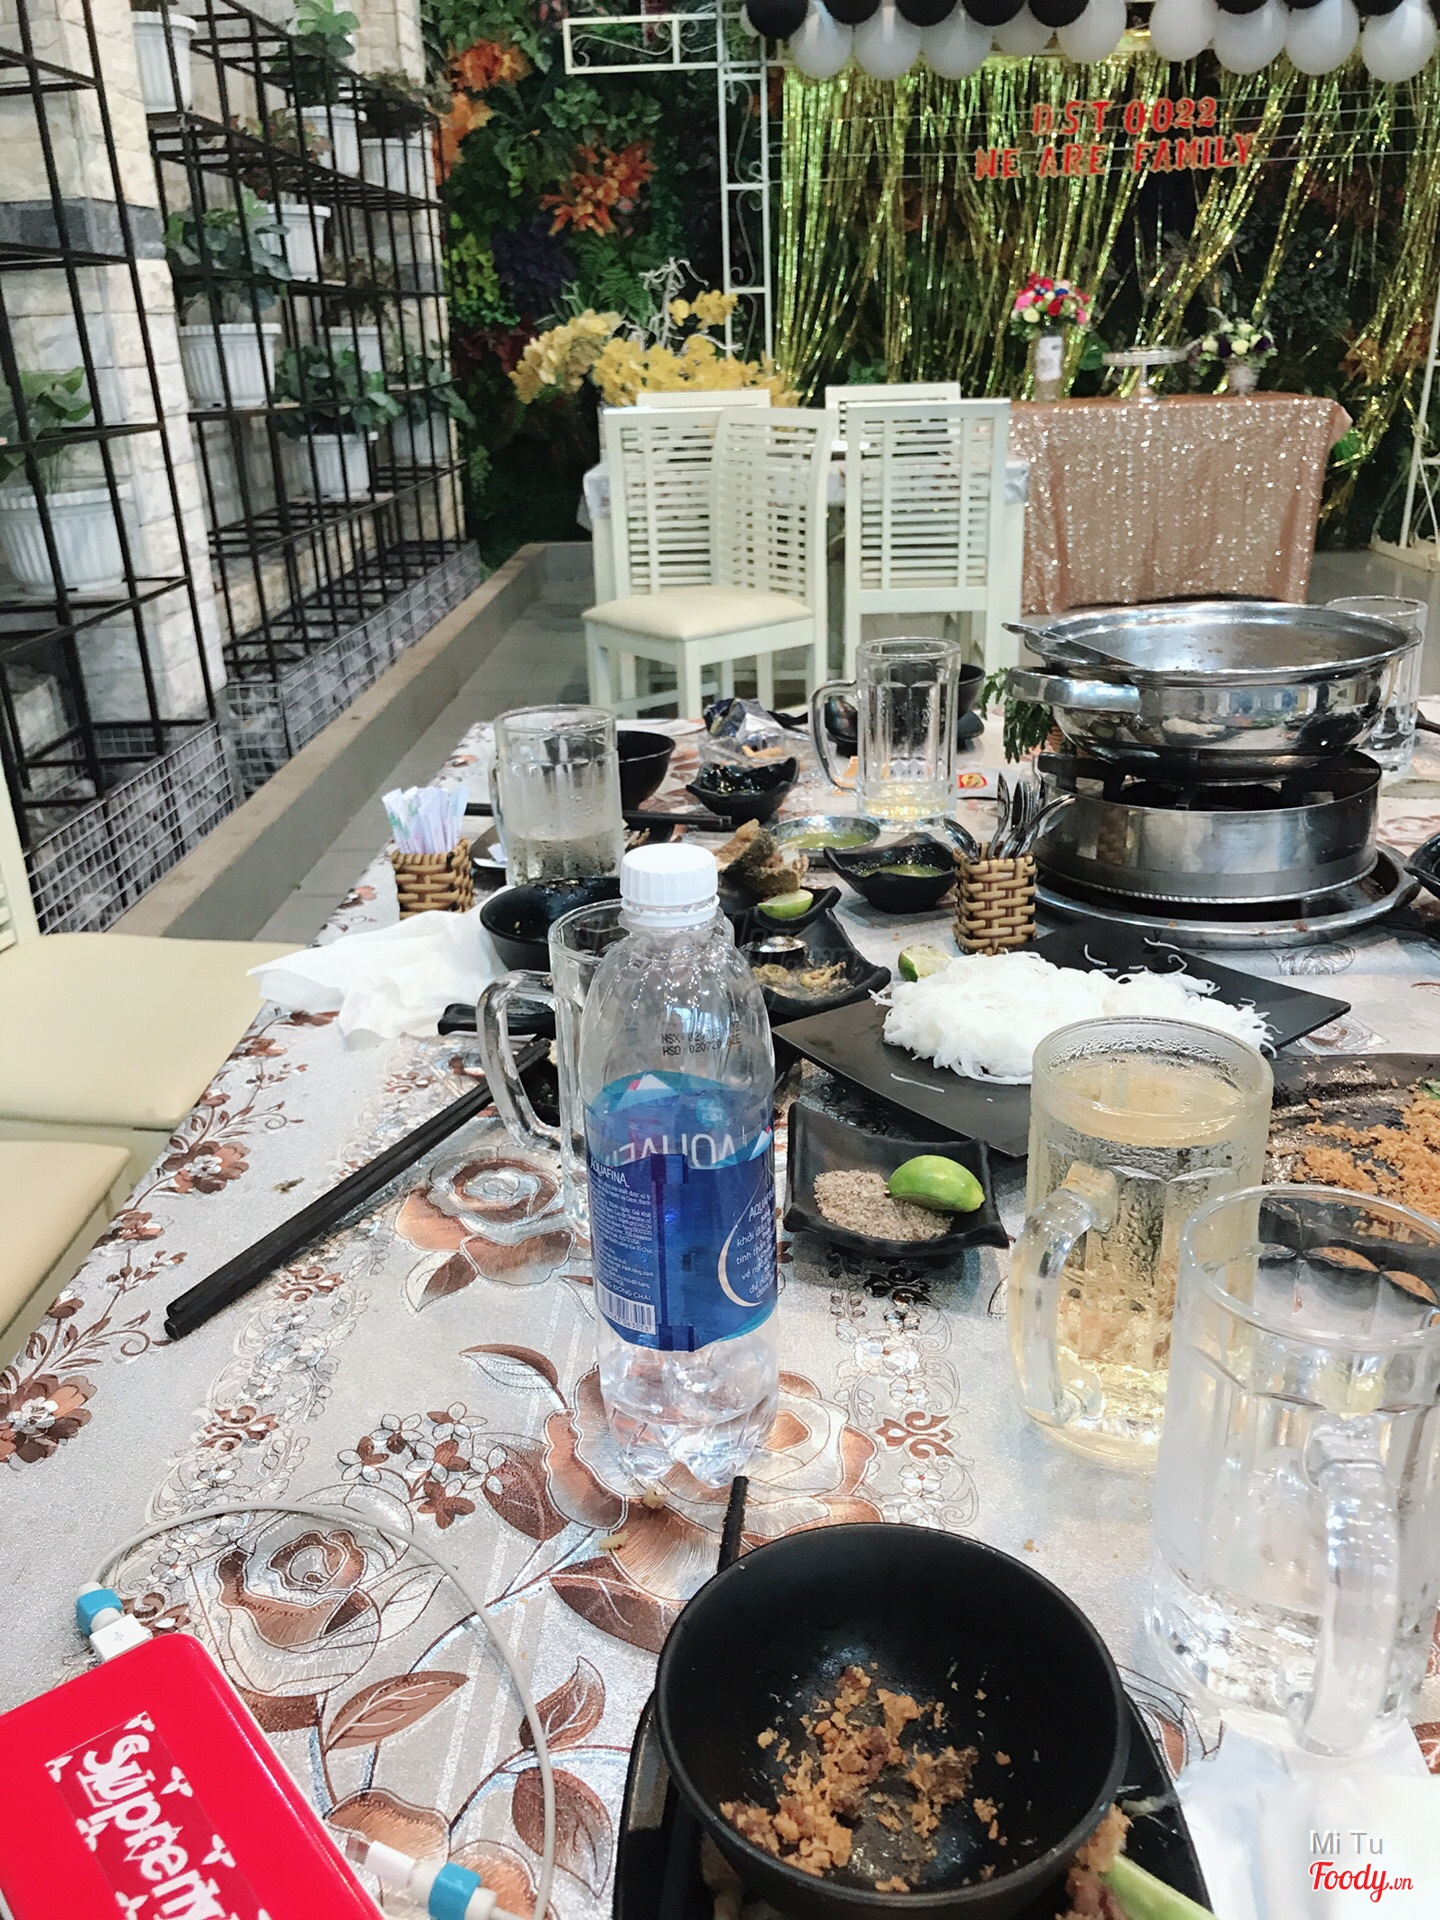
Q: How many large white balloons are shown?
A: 9